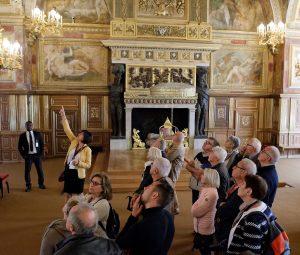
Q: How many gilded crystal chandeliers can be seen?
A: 3